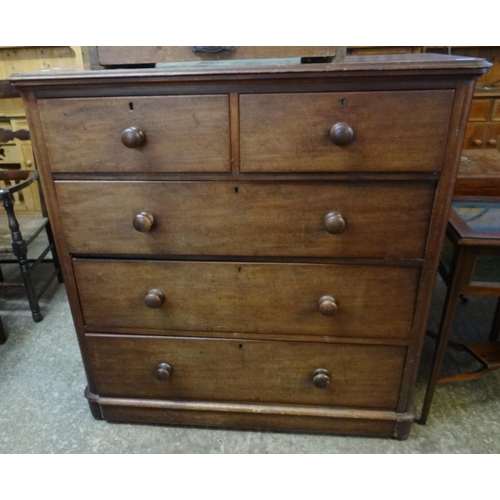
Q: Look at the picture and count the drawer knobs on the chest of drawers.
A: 8